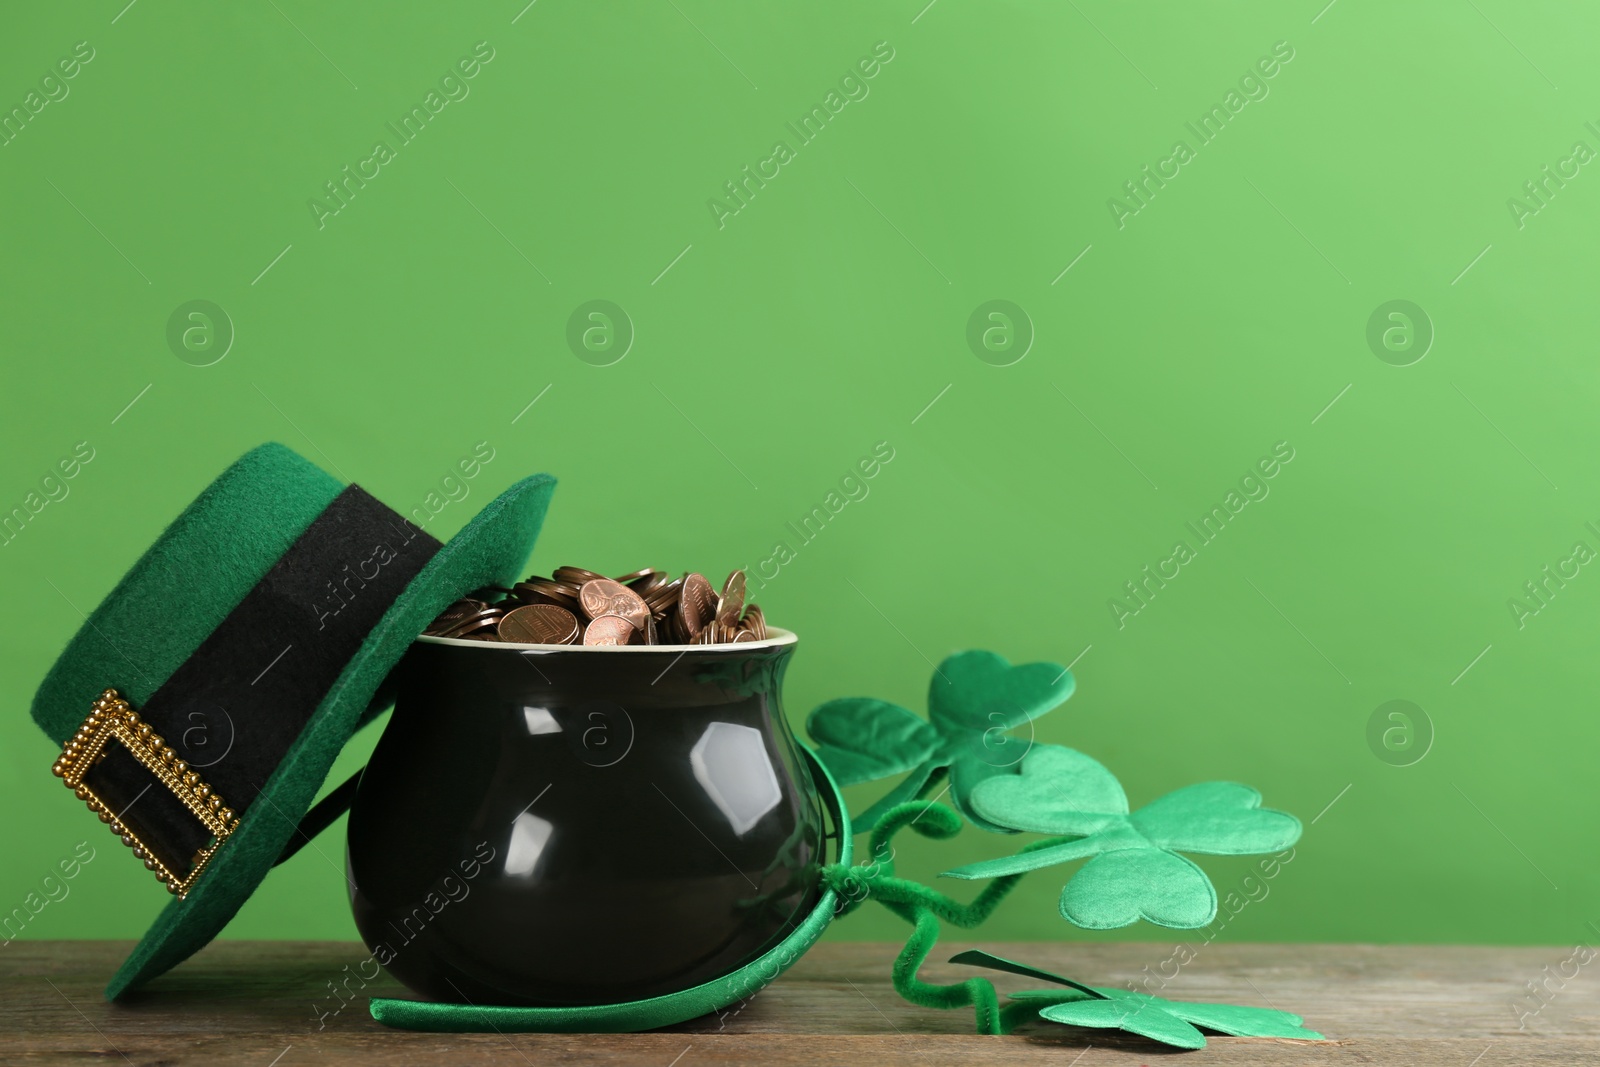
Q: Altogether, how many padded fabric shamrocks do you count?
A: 3